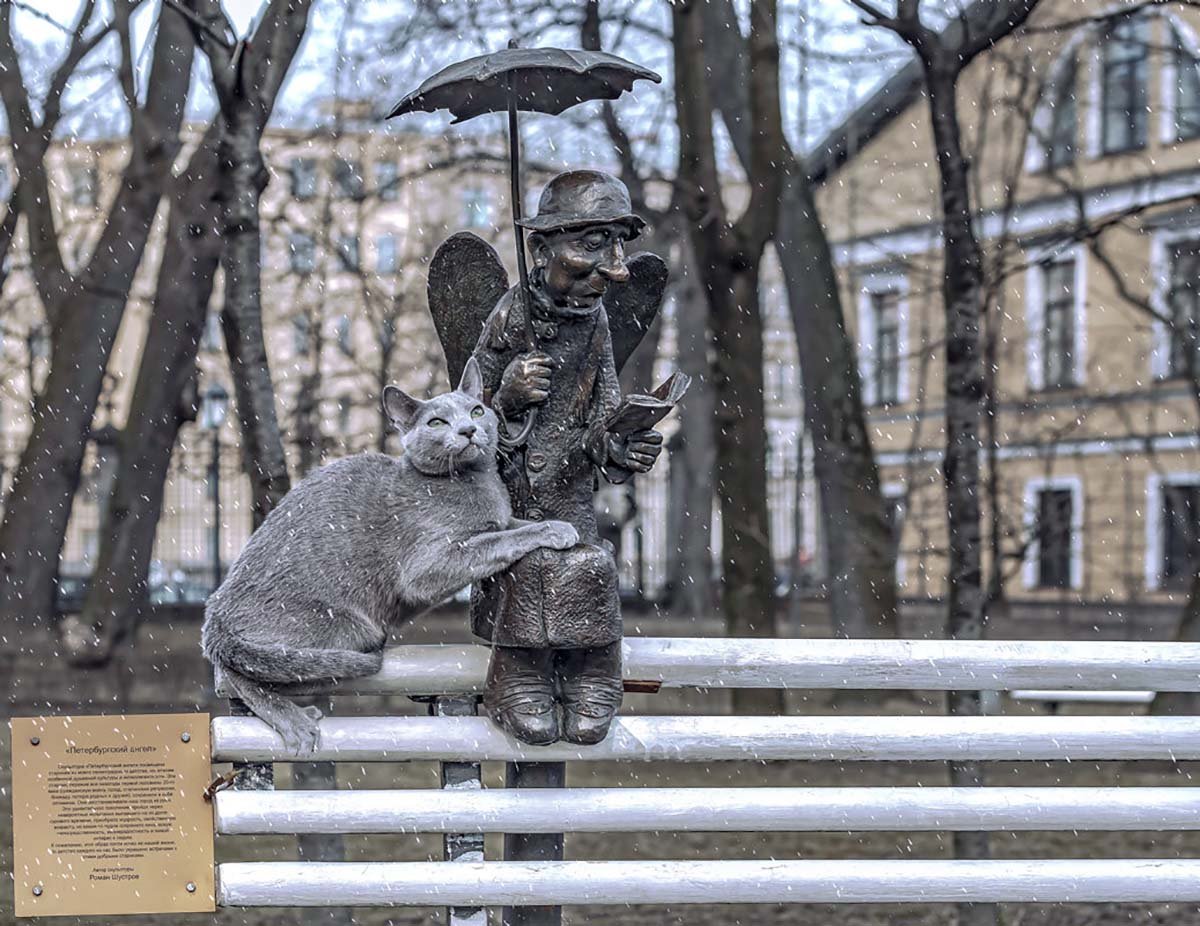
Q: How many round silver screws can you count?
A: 4